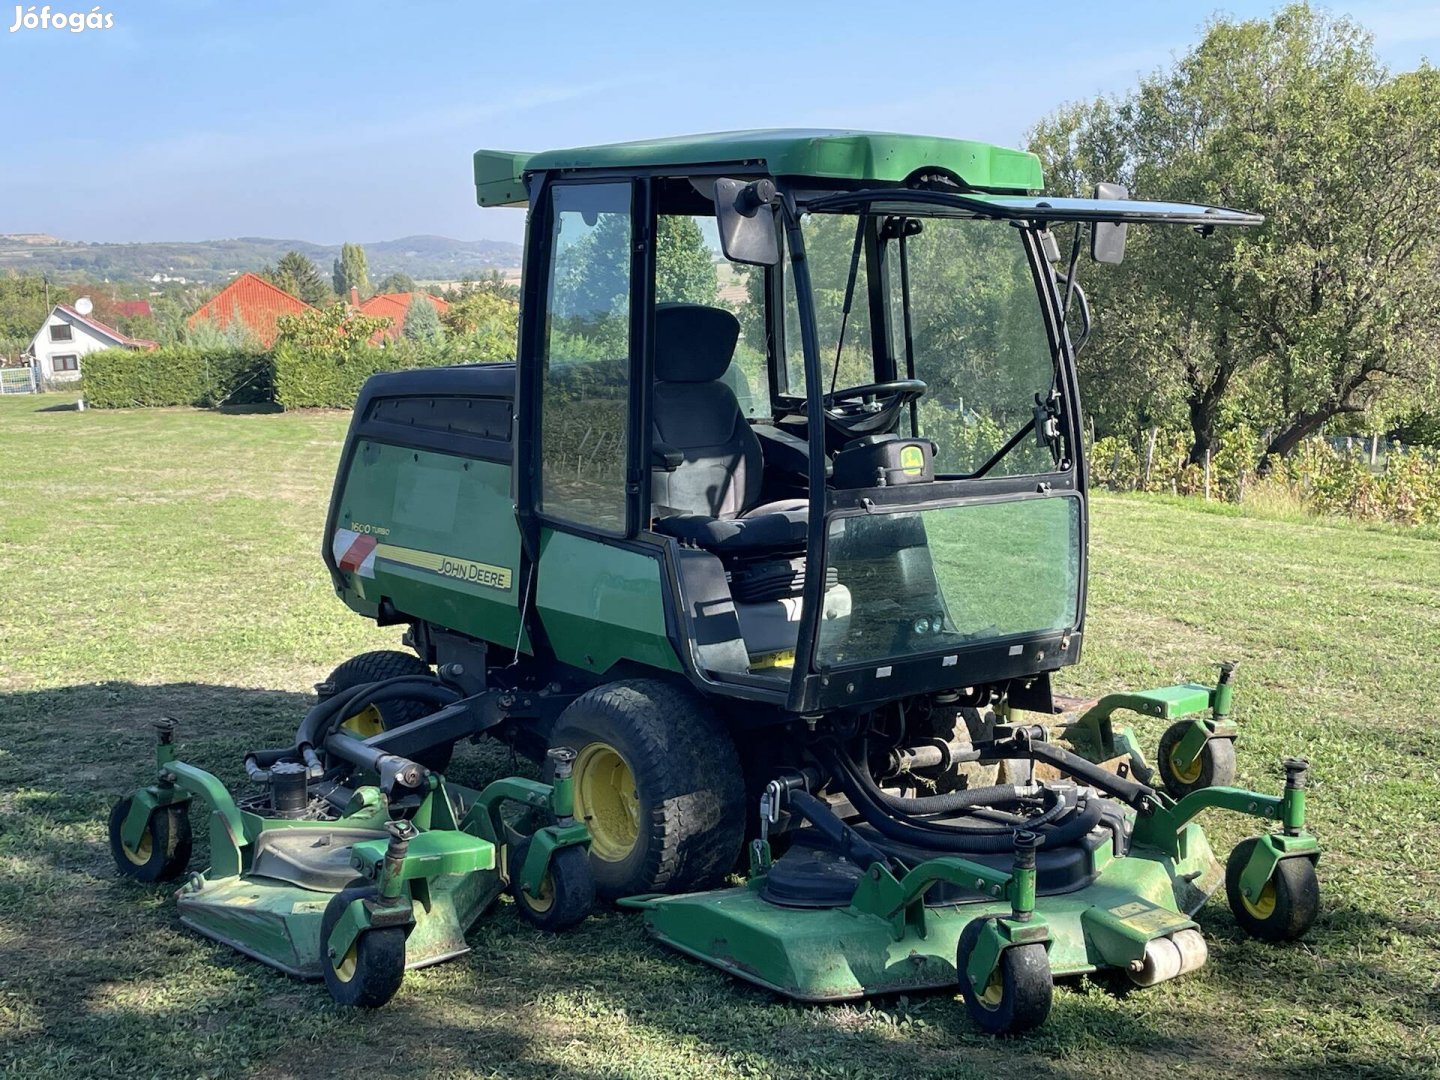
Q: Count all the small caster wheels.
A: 6